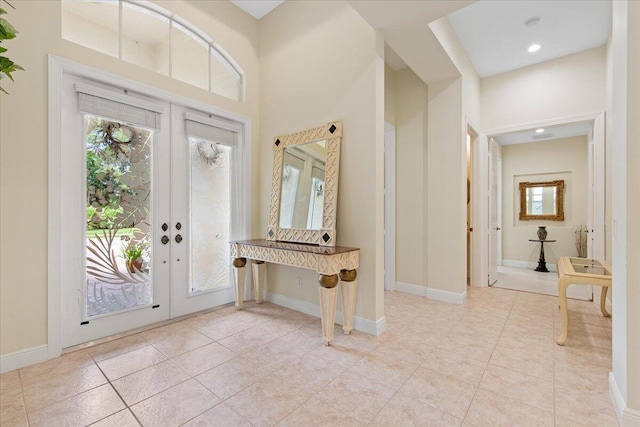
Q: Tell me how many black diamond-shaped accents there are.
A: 4